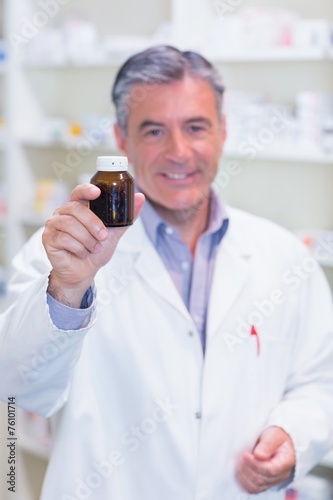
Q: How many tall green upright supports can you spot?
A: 0